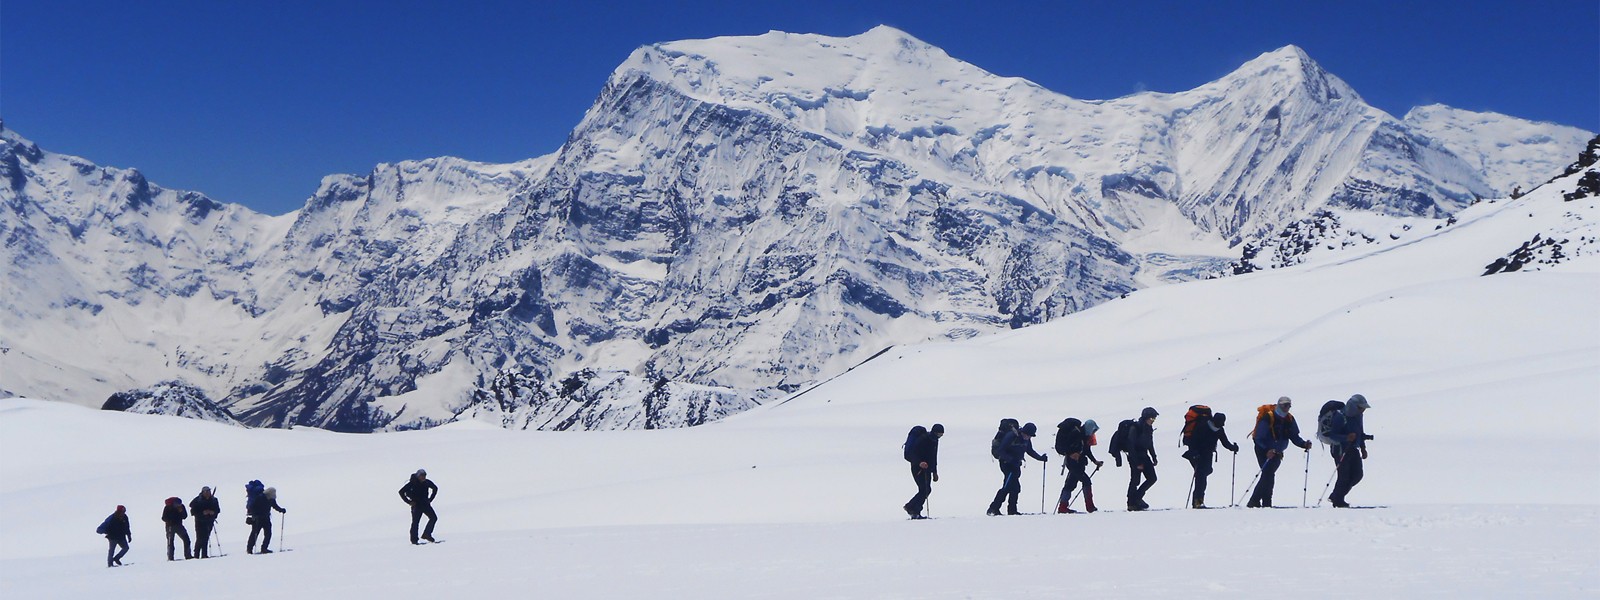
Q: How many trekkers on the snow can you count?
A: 12